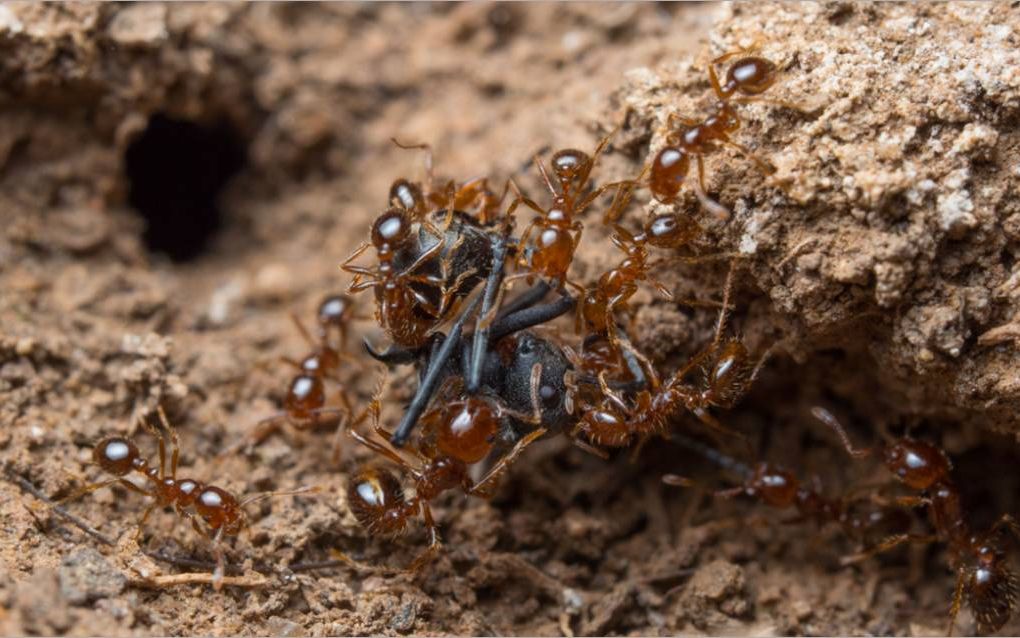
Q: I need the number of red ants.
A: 11